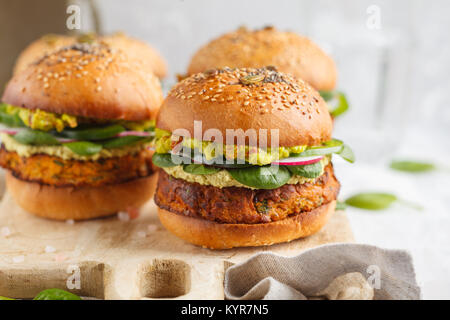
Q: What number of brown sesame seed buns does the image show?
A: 4